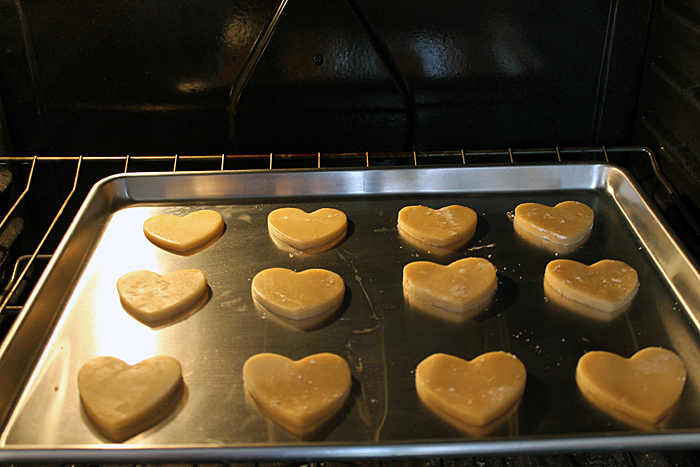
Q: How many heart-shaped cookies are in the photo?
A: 12